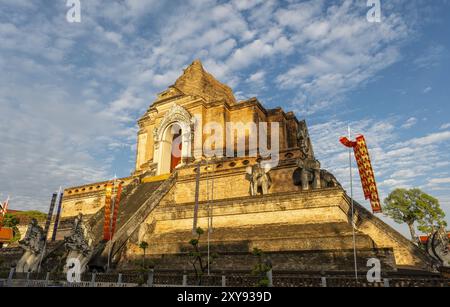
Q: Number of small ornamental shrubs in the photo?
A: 3